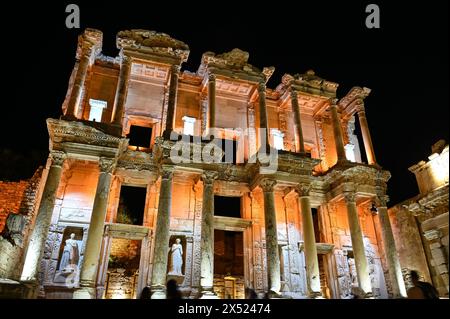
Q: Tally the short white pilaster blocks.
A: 4